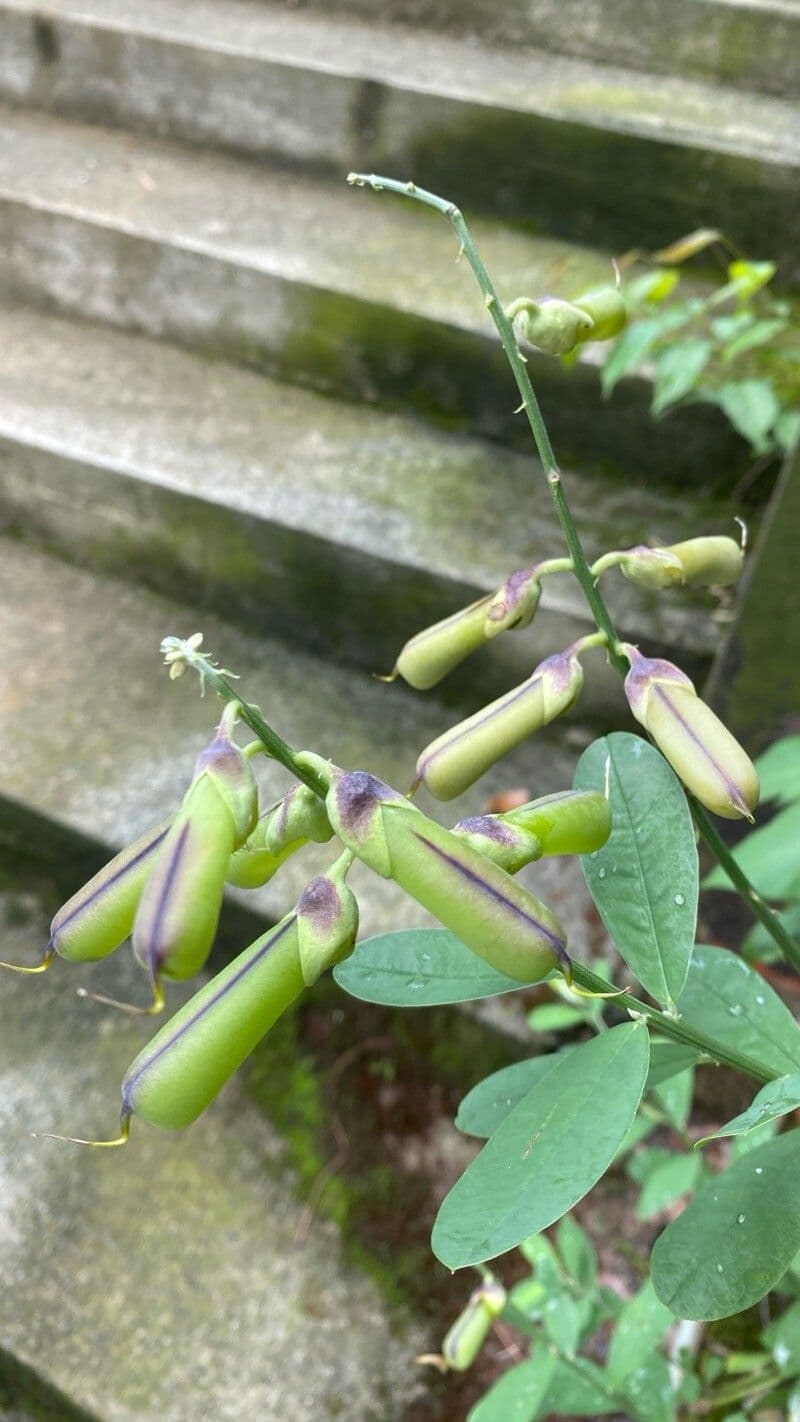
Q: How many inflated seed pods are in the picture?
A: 12